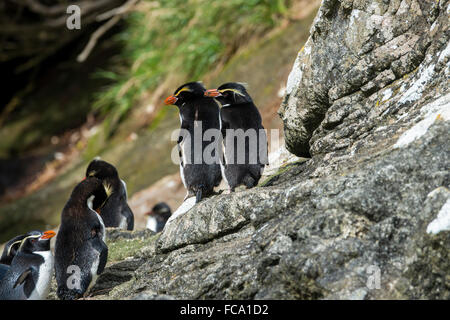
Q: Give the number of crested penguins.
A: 7